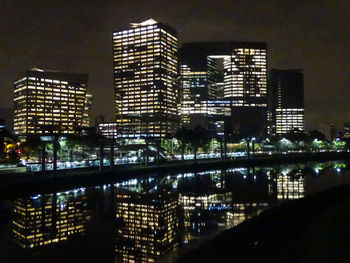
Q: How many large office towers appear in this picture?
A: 4